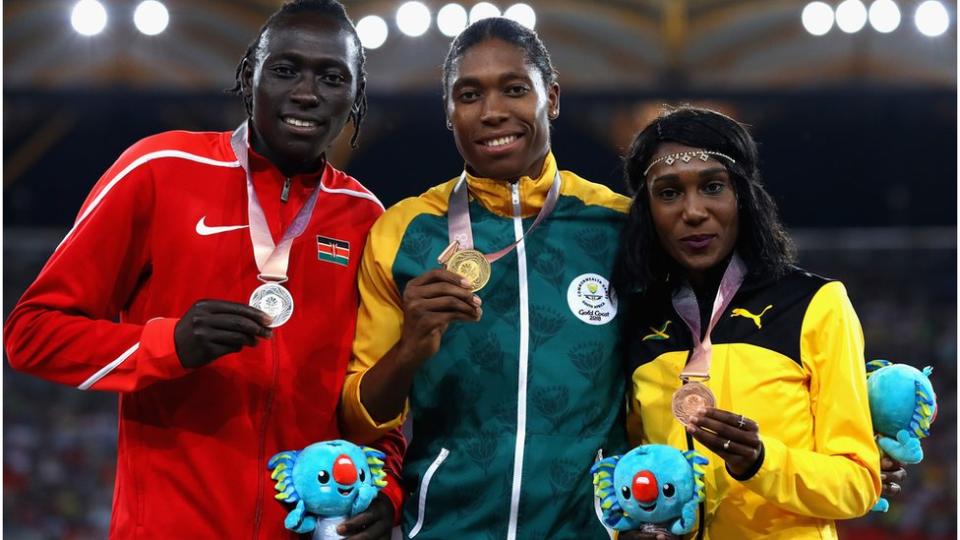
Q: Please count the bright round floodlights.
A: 11